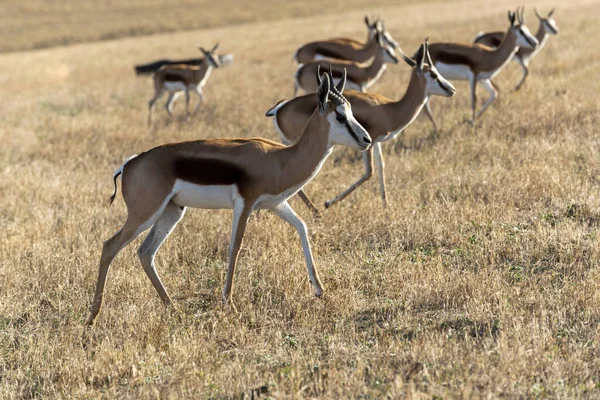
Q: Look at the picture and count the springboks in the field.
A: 7